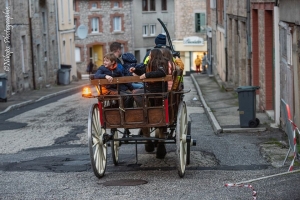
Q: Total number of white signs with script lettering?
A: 1